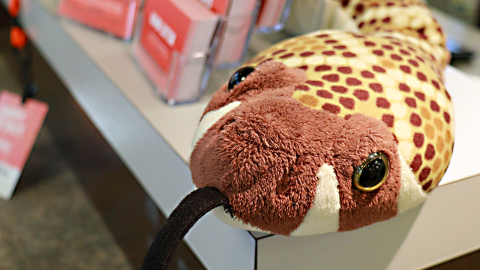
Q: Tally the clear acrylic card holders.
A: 4